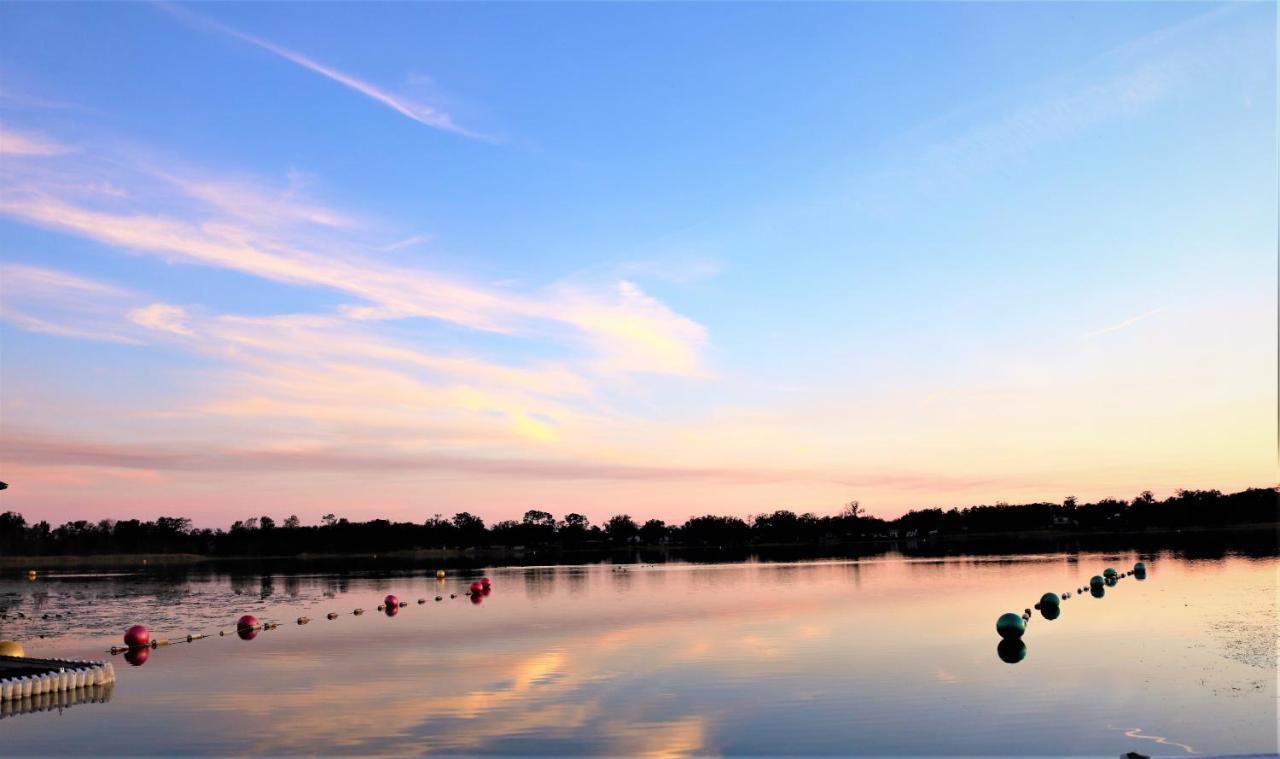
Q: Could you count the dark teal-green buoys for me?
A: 5